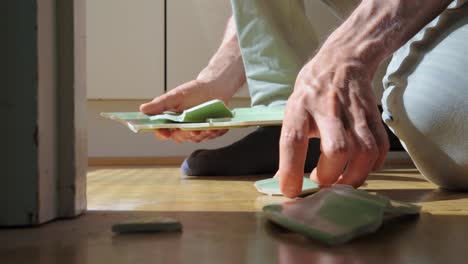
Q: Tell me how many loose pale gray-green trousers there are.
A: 1